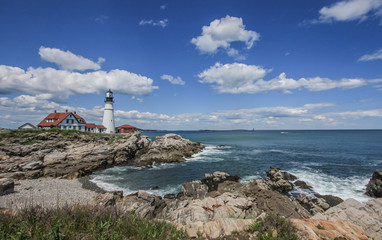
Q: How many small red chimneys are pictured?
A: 3